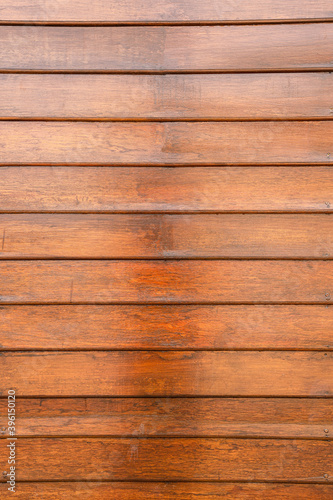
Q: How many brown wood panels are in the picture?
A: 12